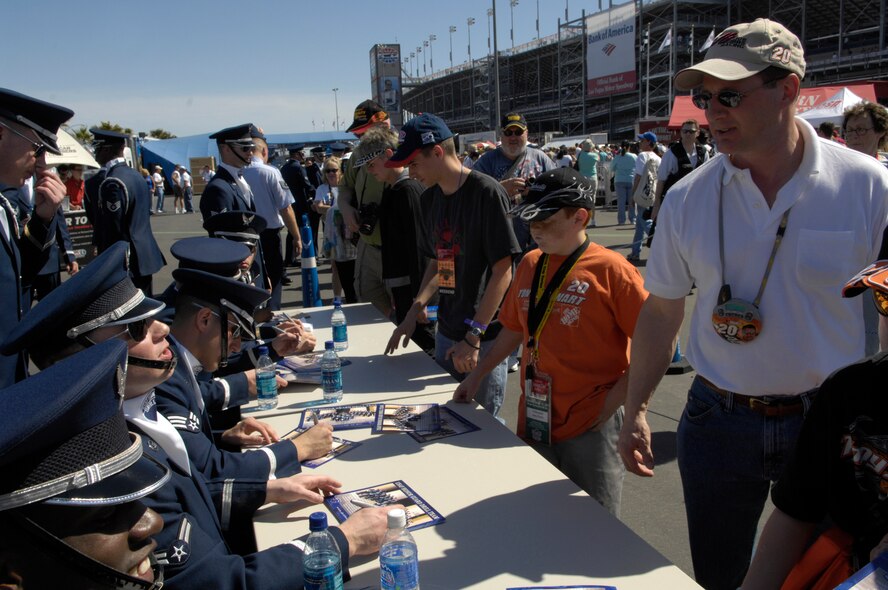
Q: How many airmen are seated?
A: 5